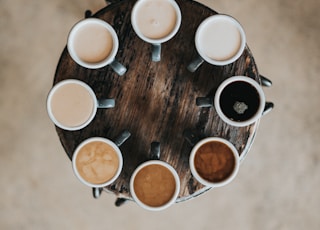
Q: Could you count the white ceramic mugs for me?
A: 8